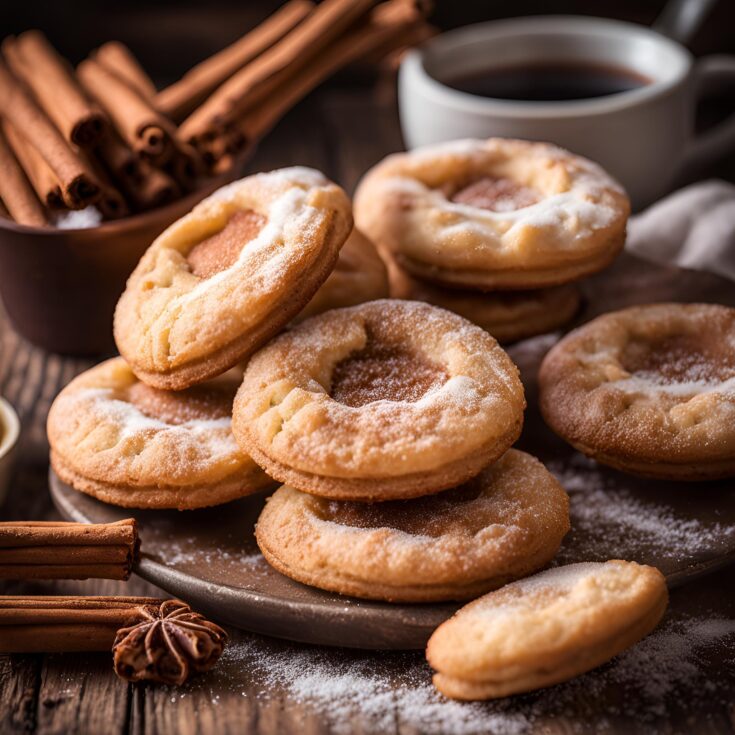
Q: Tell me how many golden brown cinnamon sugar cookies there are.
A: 9